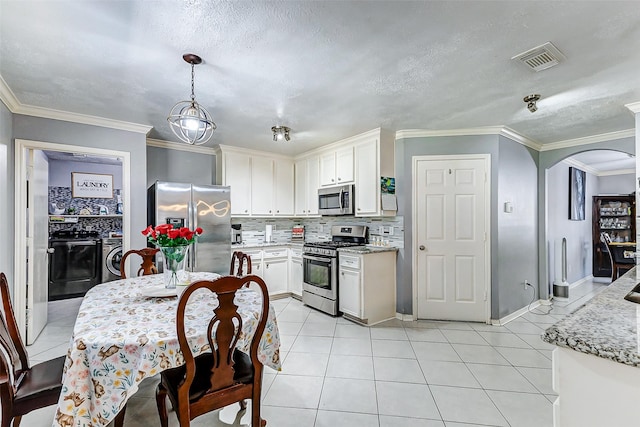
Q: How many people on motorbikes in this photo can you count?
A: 0